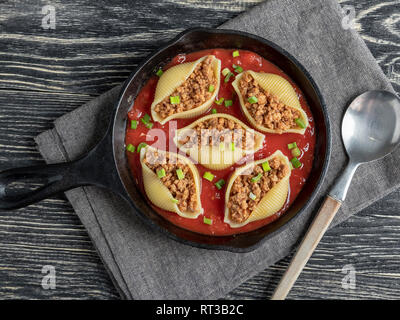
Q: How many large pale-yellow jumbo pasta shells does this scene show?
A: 5